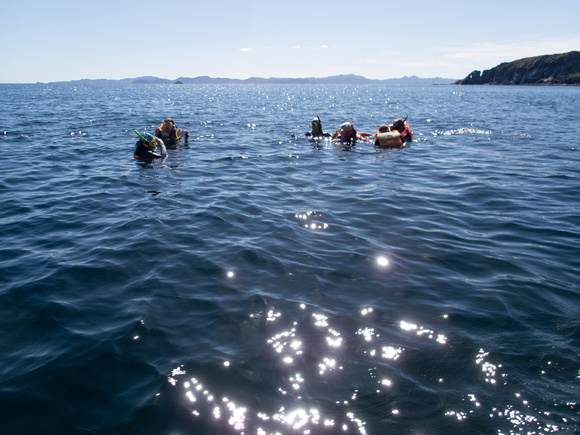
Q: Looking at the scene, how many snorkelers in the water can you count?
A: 6